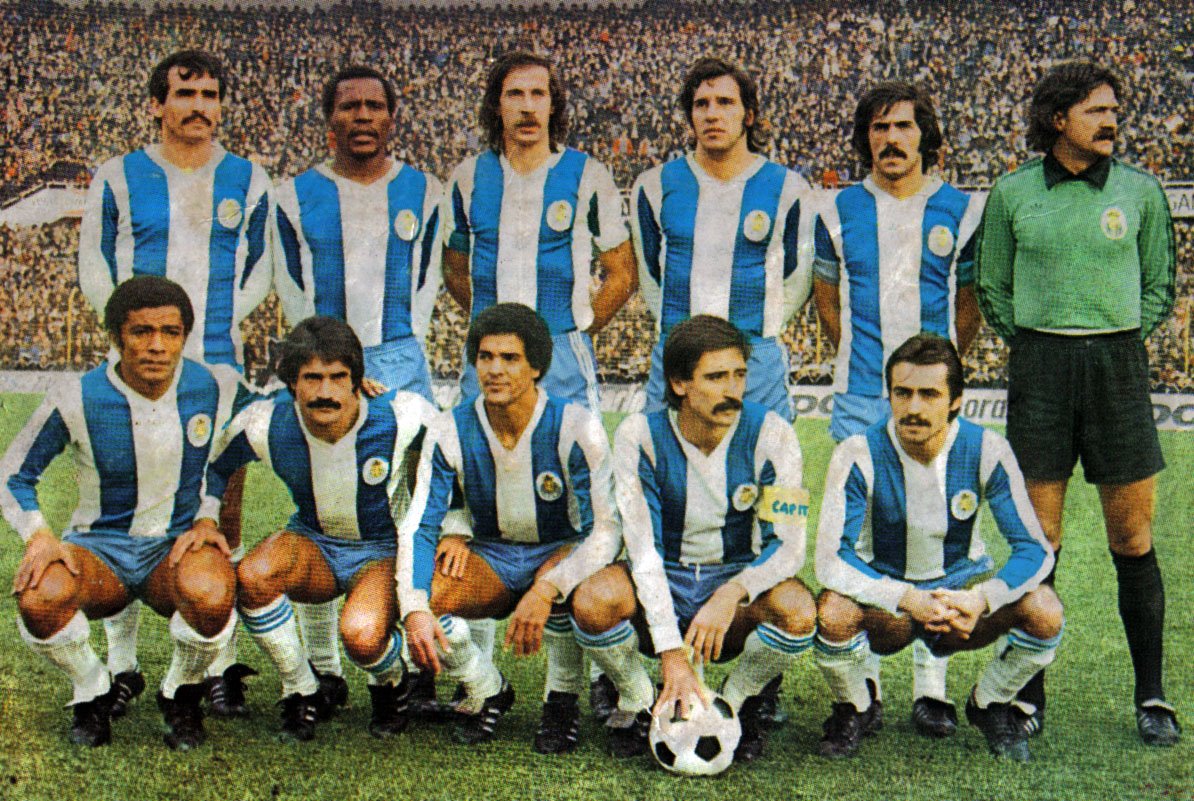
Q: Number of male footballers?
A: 11